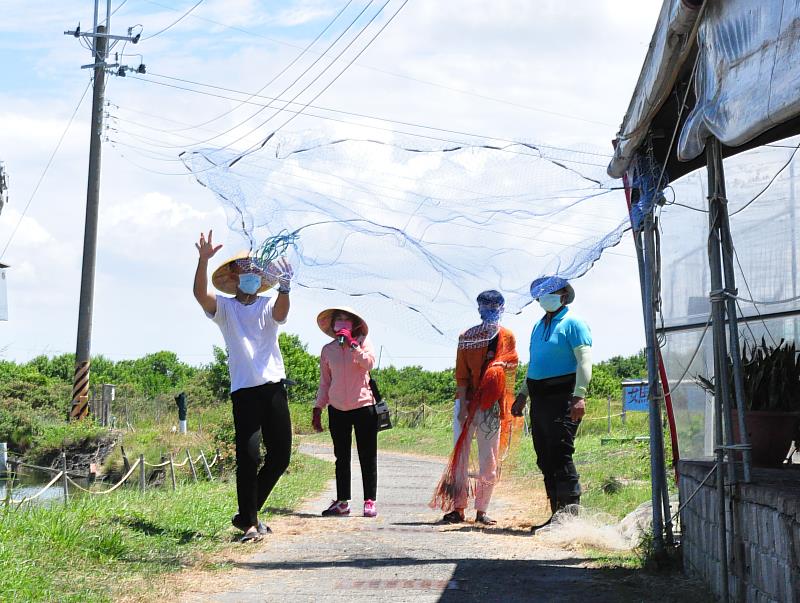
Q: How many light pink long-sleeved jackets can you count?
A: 1